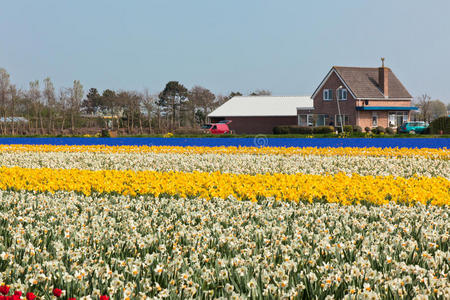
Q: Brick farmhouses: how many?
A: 1